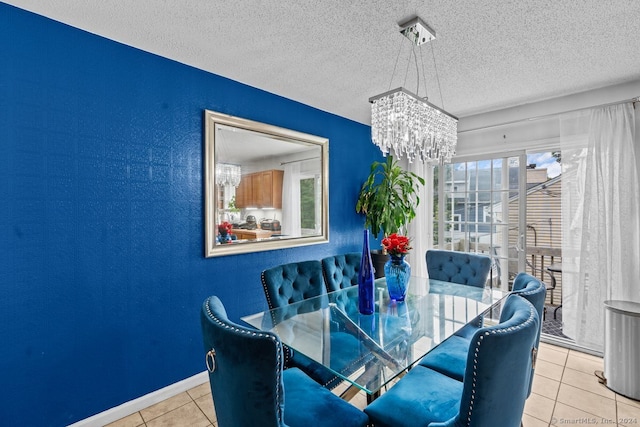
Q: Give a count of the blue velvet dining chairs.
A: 6